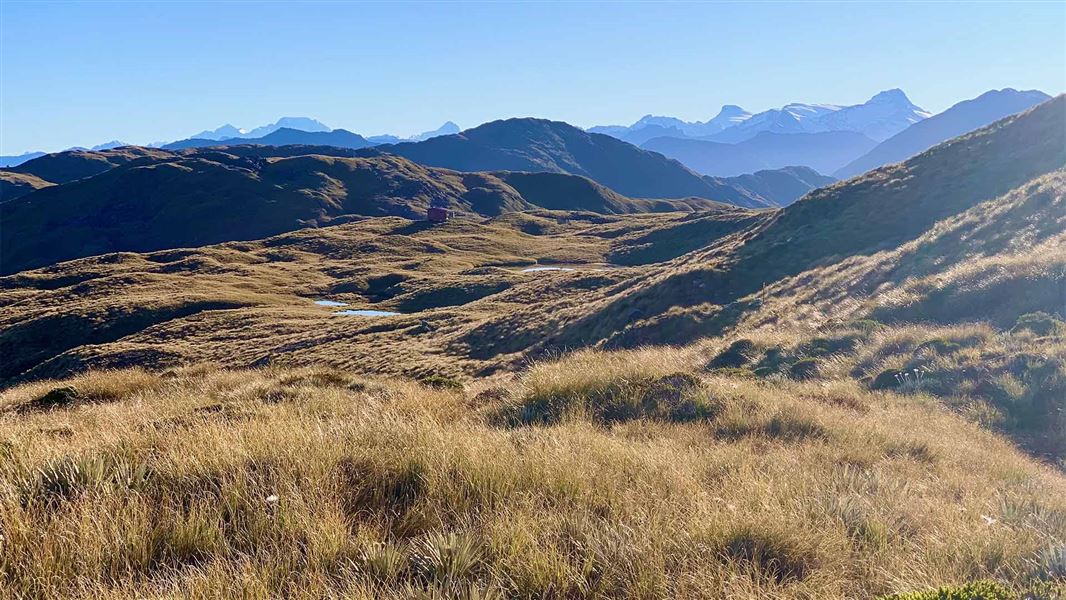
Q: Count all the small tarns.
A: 3